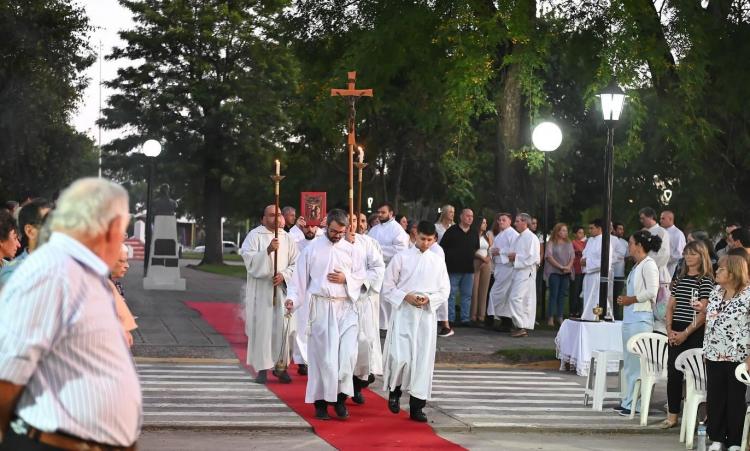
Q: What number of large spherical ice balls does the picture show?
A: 0